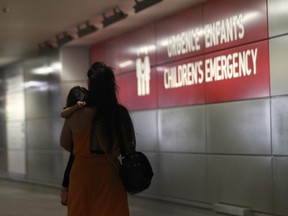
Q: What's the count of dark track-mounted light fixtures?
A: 5